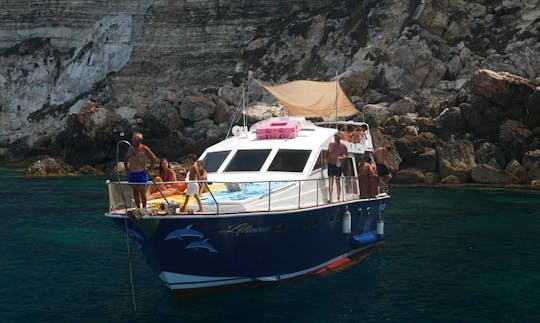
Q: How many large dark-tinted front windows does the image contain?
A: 3